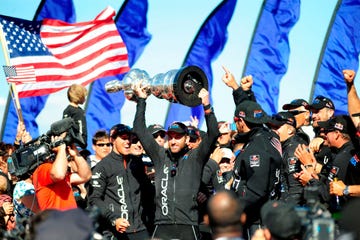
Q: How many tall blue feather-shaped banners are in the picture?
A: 5